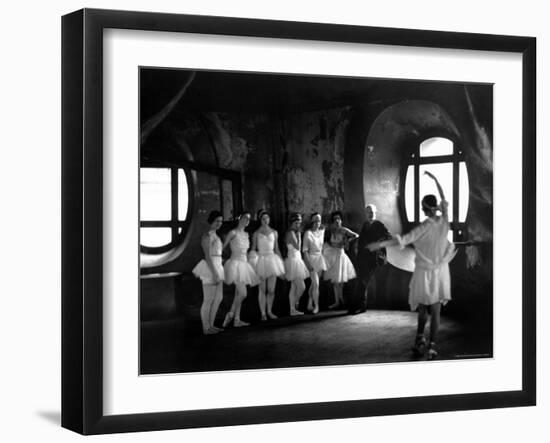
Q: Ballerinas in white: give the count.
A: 7